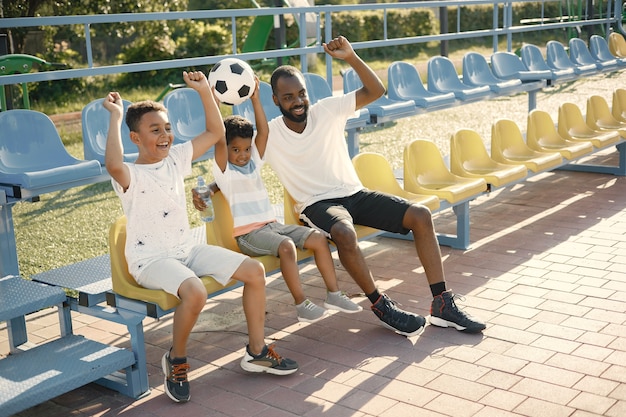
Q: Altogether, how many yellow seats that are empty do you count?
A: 9